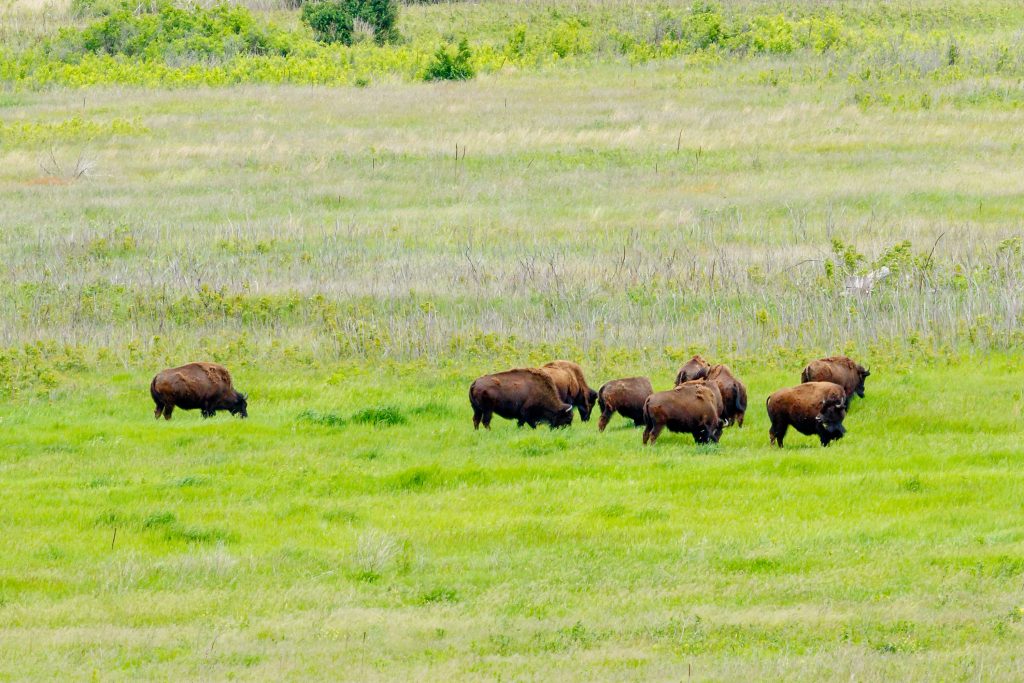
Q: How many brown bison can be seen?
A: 9